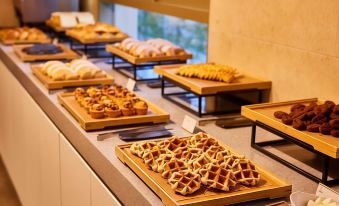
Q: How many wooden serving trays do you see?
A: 10